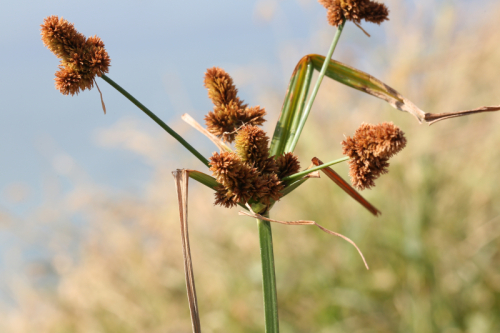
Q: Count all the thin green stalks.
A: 3